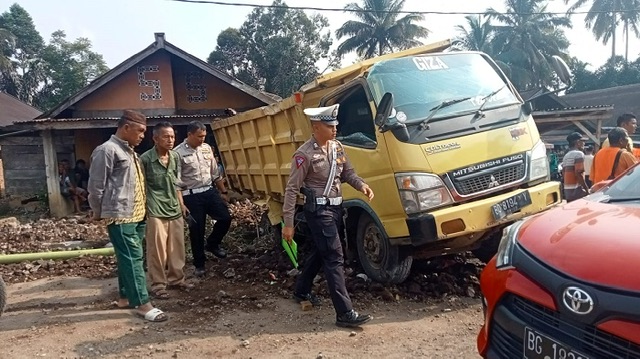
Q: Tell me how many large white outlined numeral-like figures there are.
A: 2